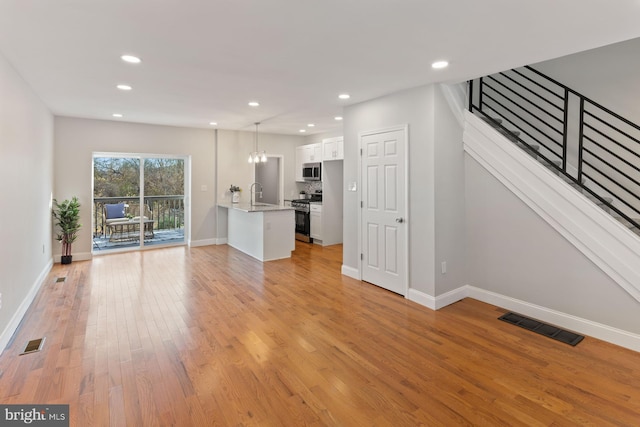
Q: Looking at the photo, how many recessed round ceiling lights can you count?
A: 10